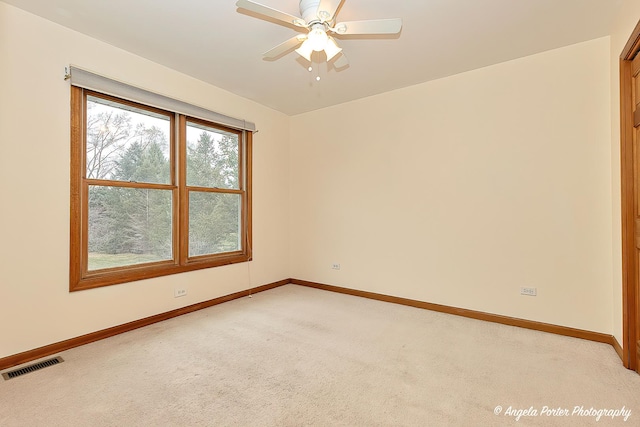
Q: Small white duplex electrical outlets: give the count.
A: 3